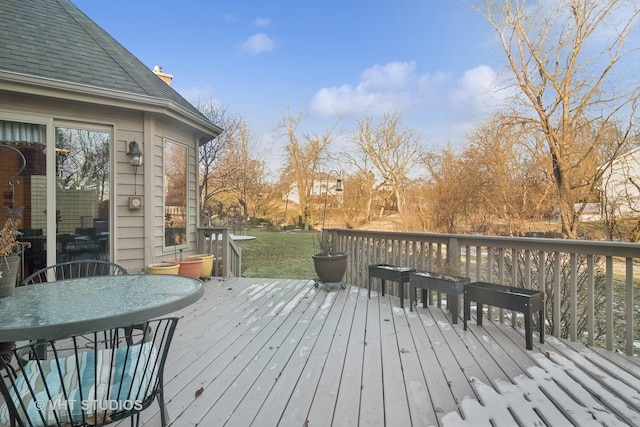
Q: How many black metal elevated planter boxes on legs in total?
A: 3